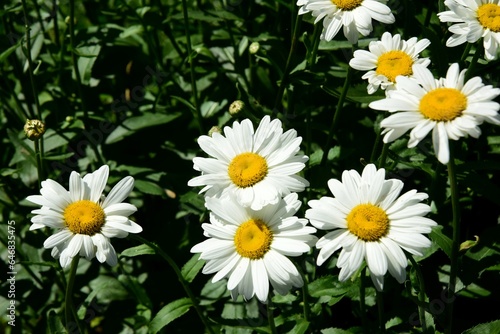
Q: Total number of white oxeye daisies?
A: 8